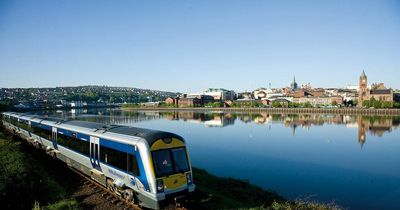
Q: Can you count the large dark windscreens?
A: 2